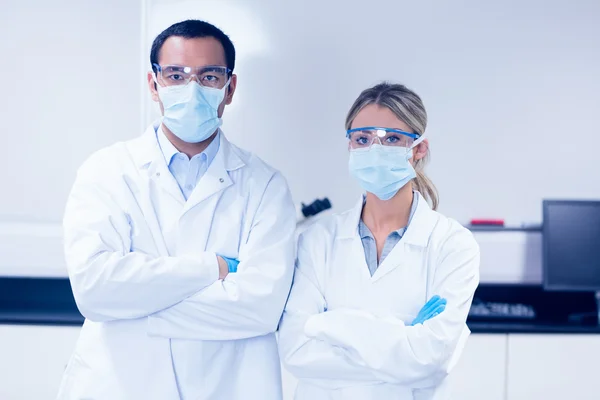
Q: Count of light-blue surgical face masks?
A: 2